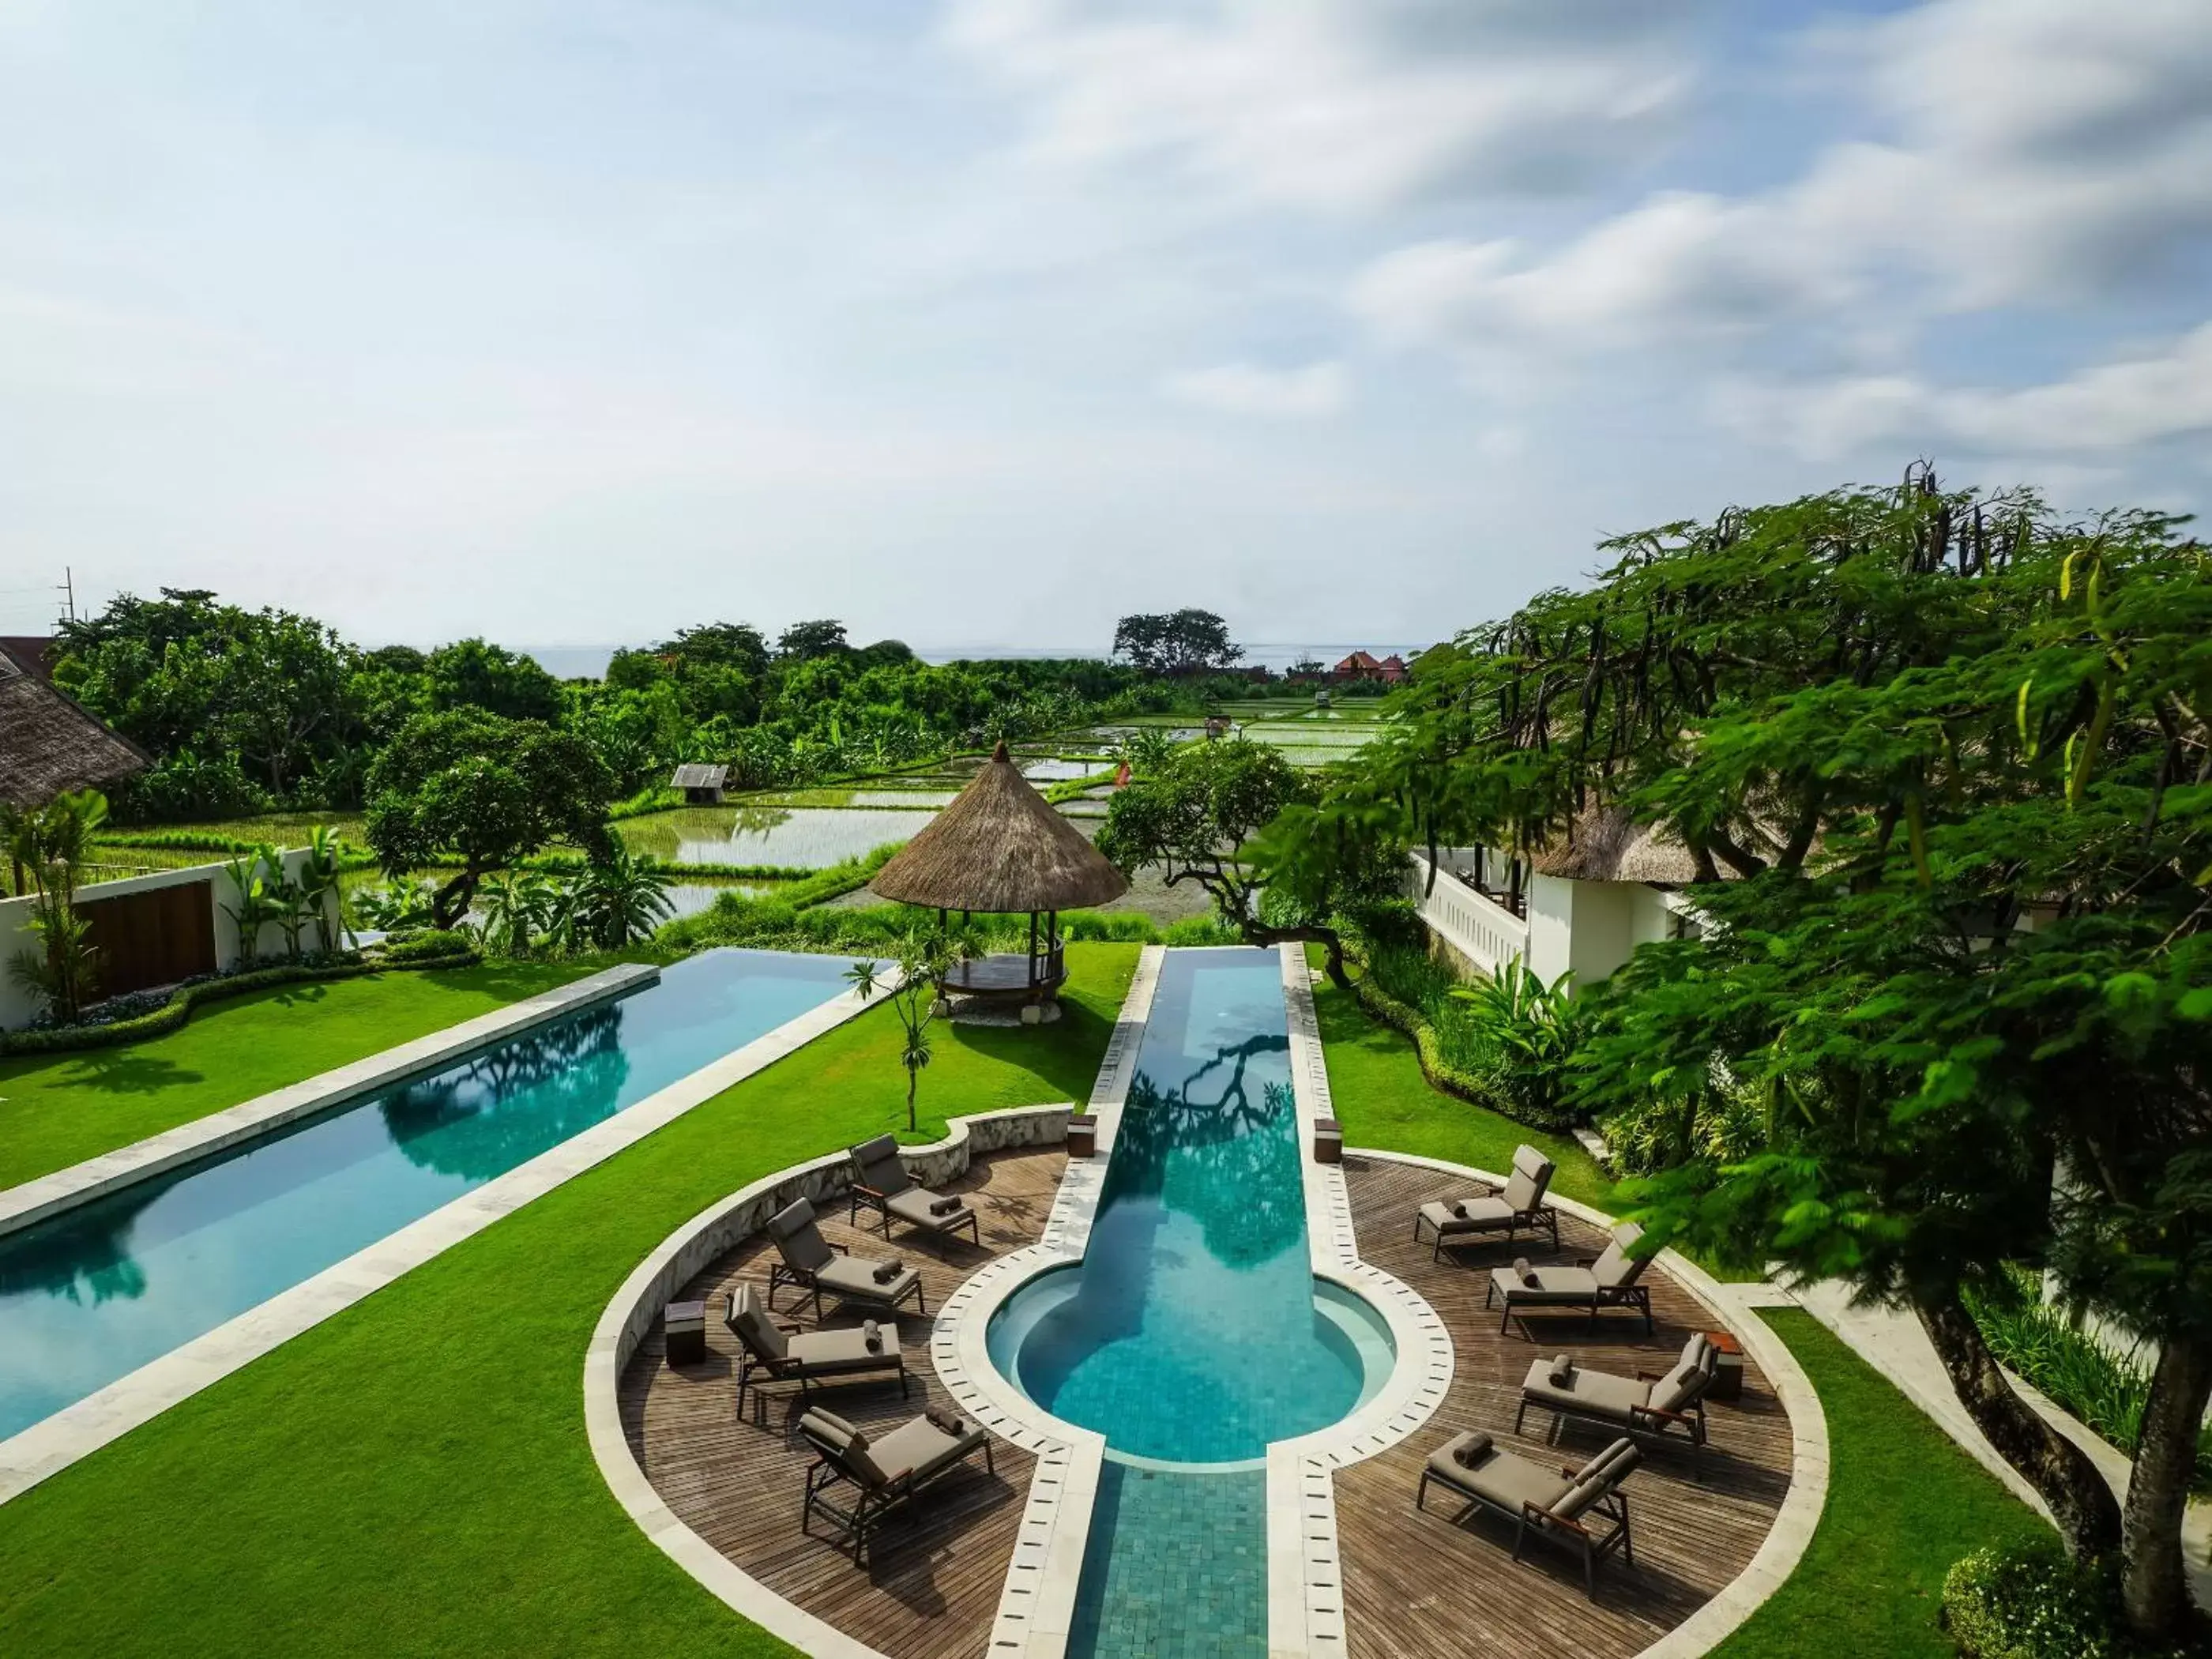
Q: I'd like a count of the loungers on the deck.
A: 8